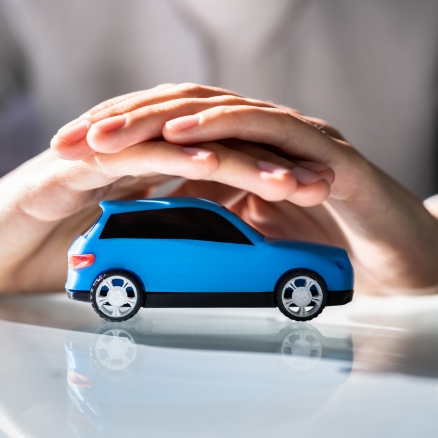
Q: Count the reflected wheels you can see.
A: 2